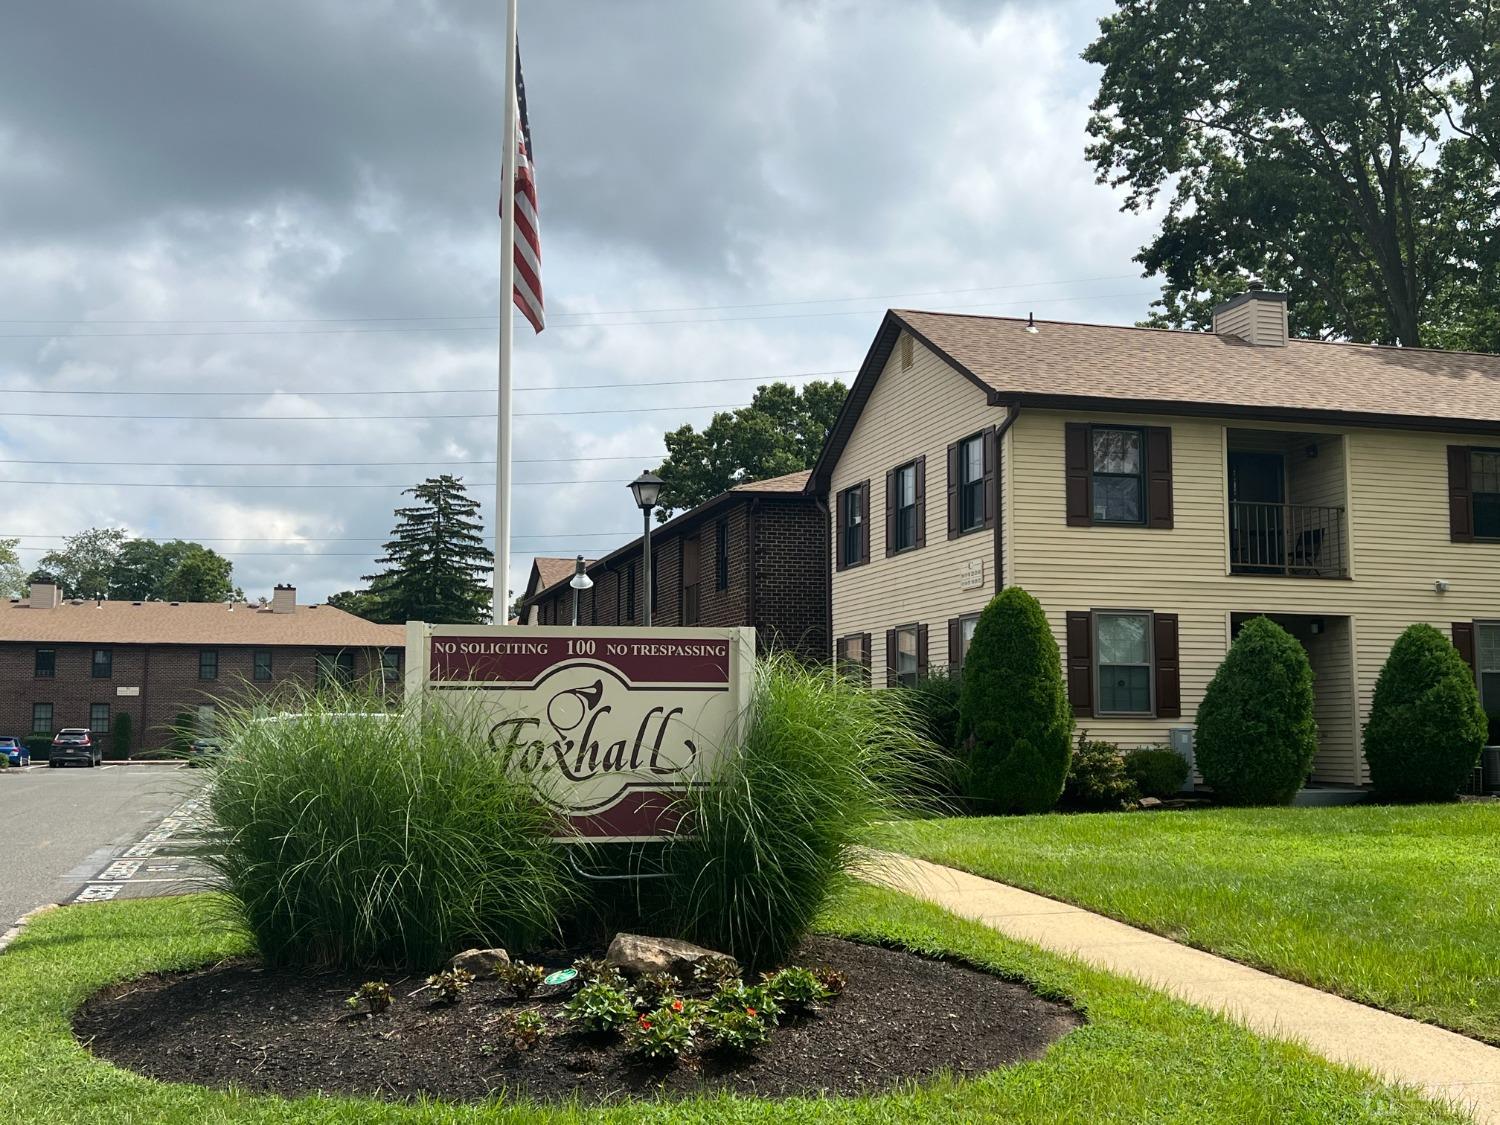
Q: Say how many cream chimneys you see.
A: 3